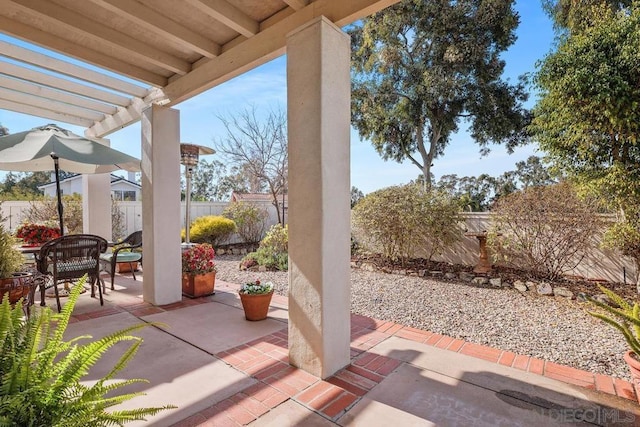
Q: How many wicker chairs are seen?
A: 2